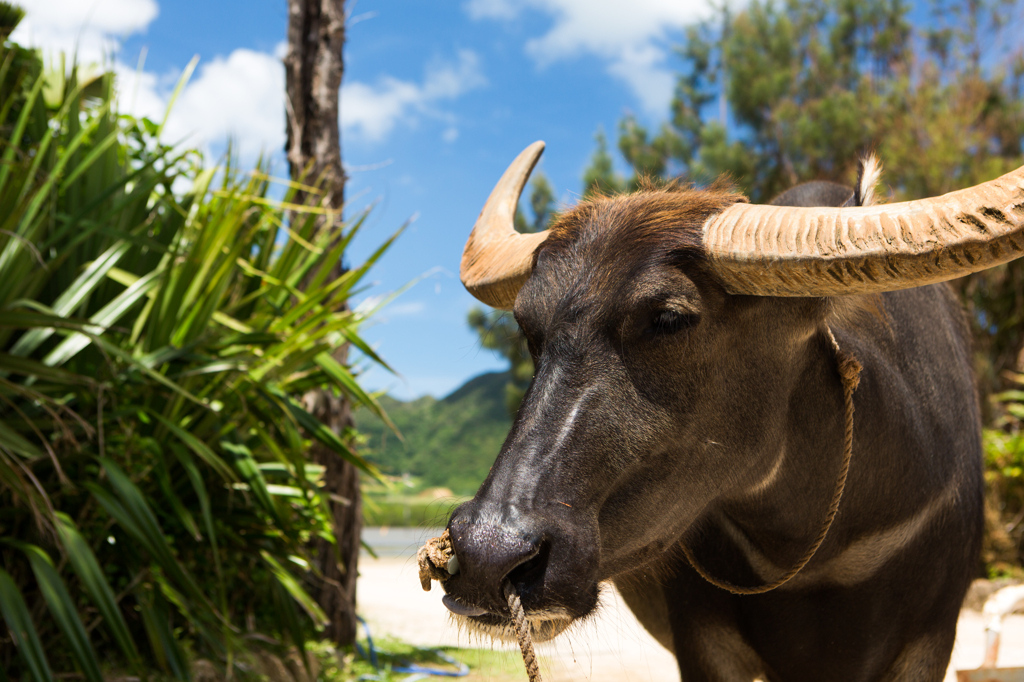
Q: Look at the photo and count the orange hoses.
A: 0